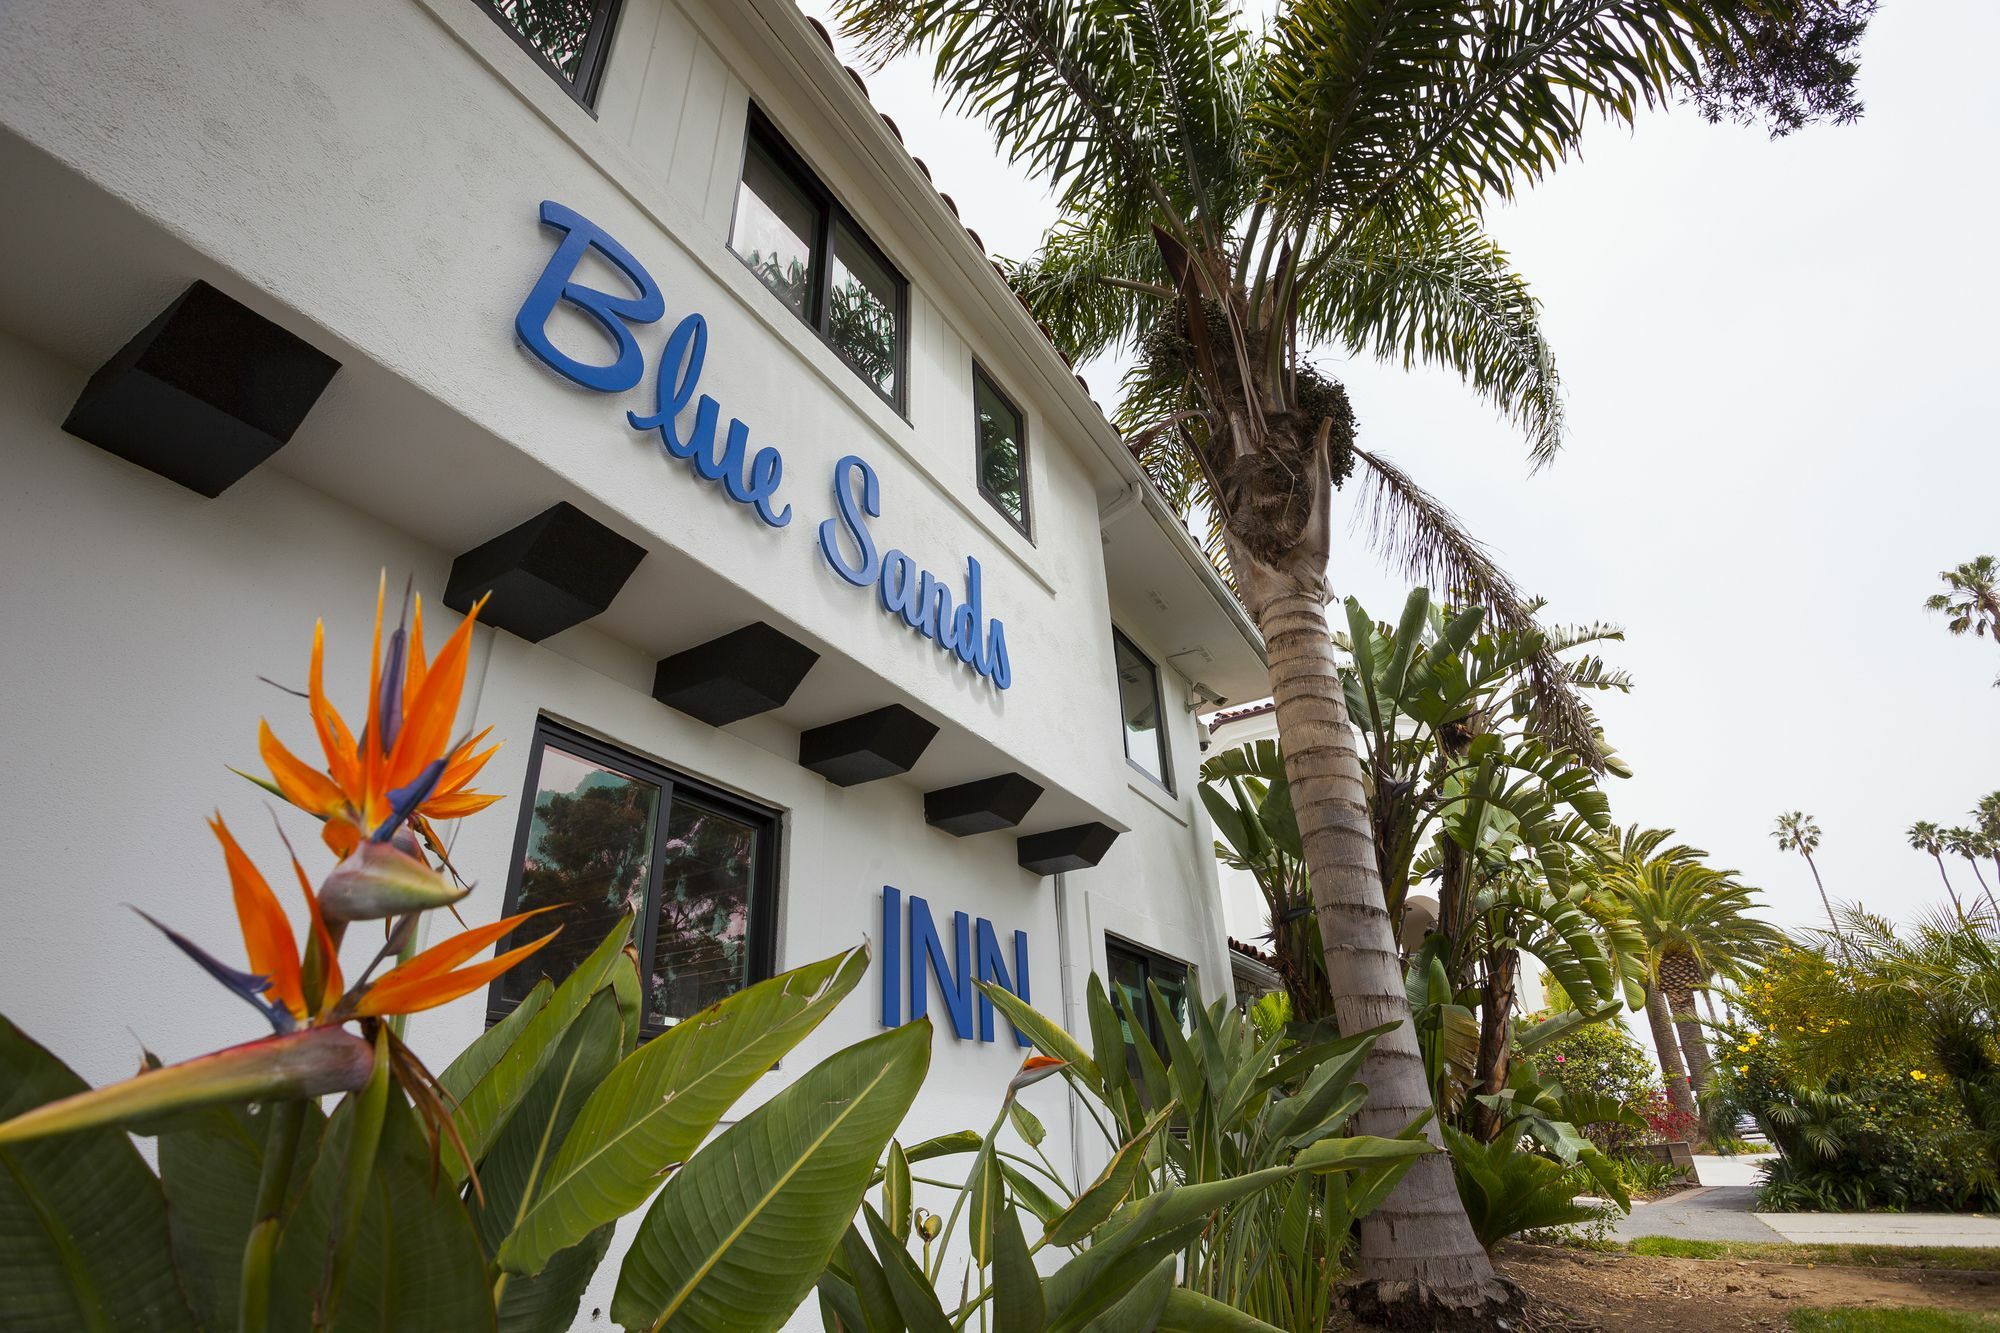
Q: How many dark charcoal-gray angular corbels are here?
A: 6